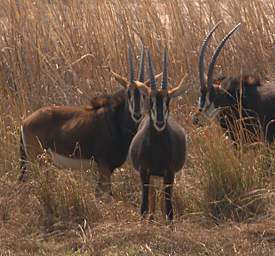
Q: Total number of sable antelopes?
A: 3